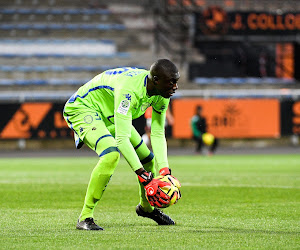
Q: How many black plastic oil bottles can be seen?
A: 0